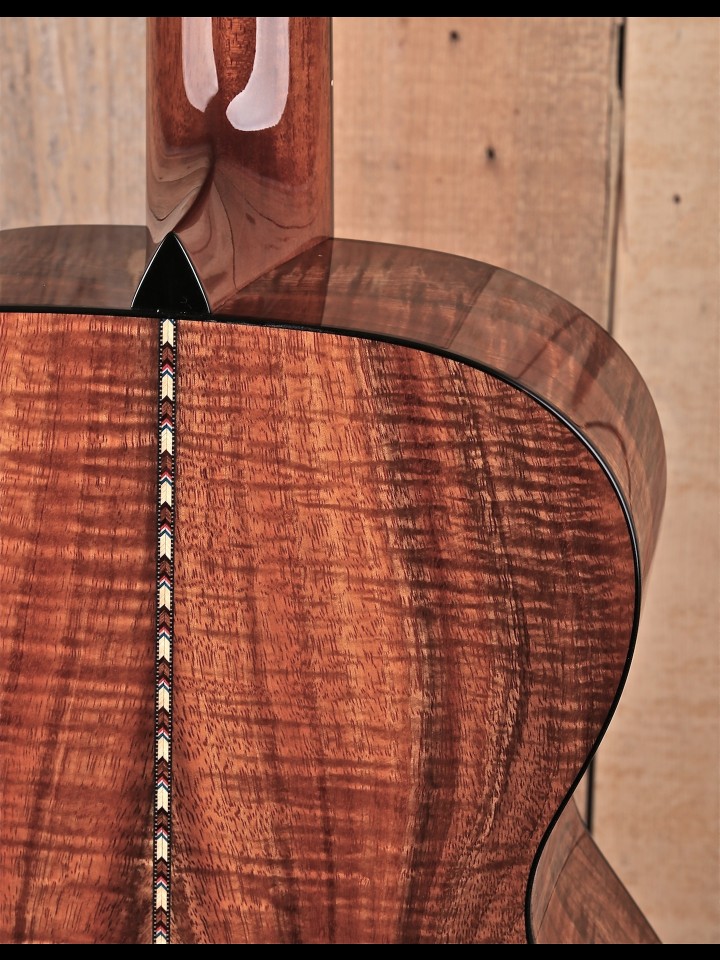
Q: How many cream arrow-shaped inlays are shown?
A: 13